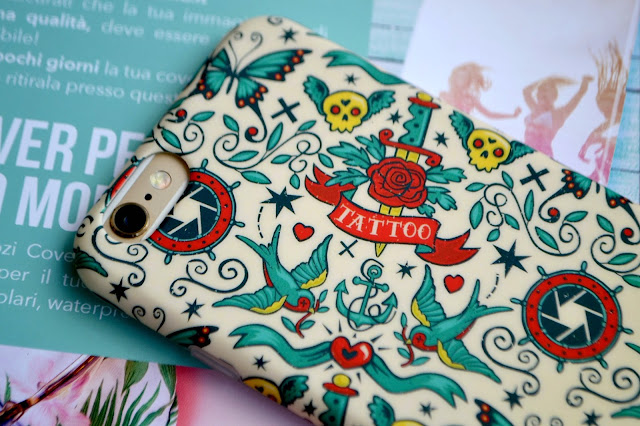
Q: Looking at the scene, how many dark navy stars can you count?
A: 14